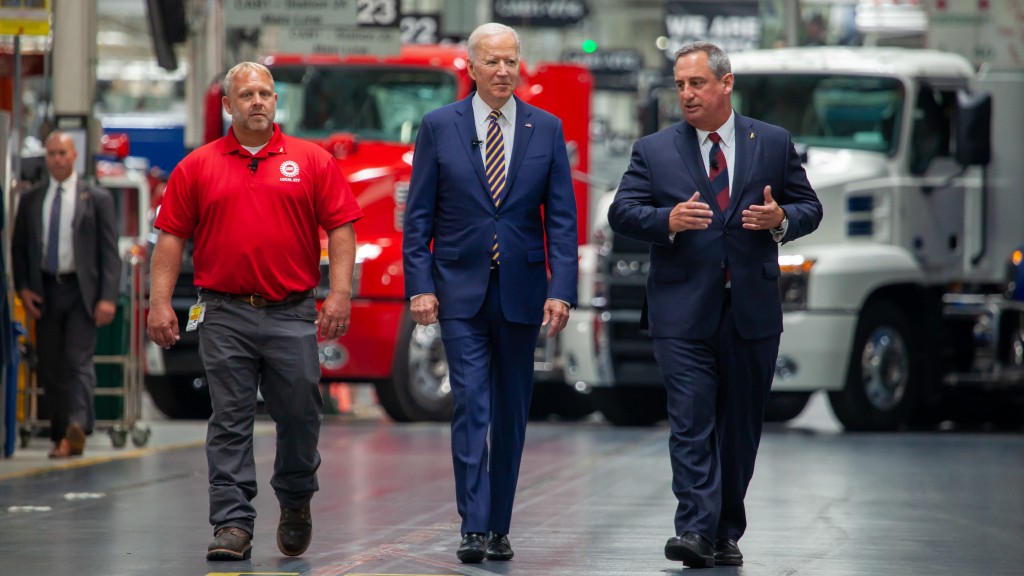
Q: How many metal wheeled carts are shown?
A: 1